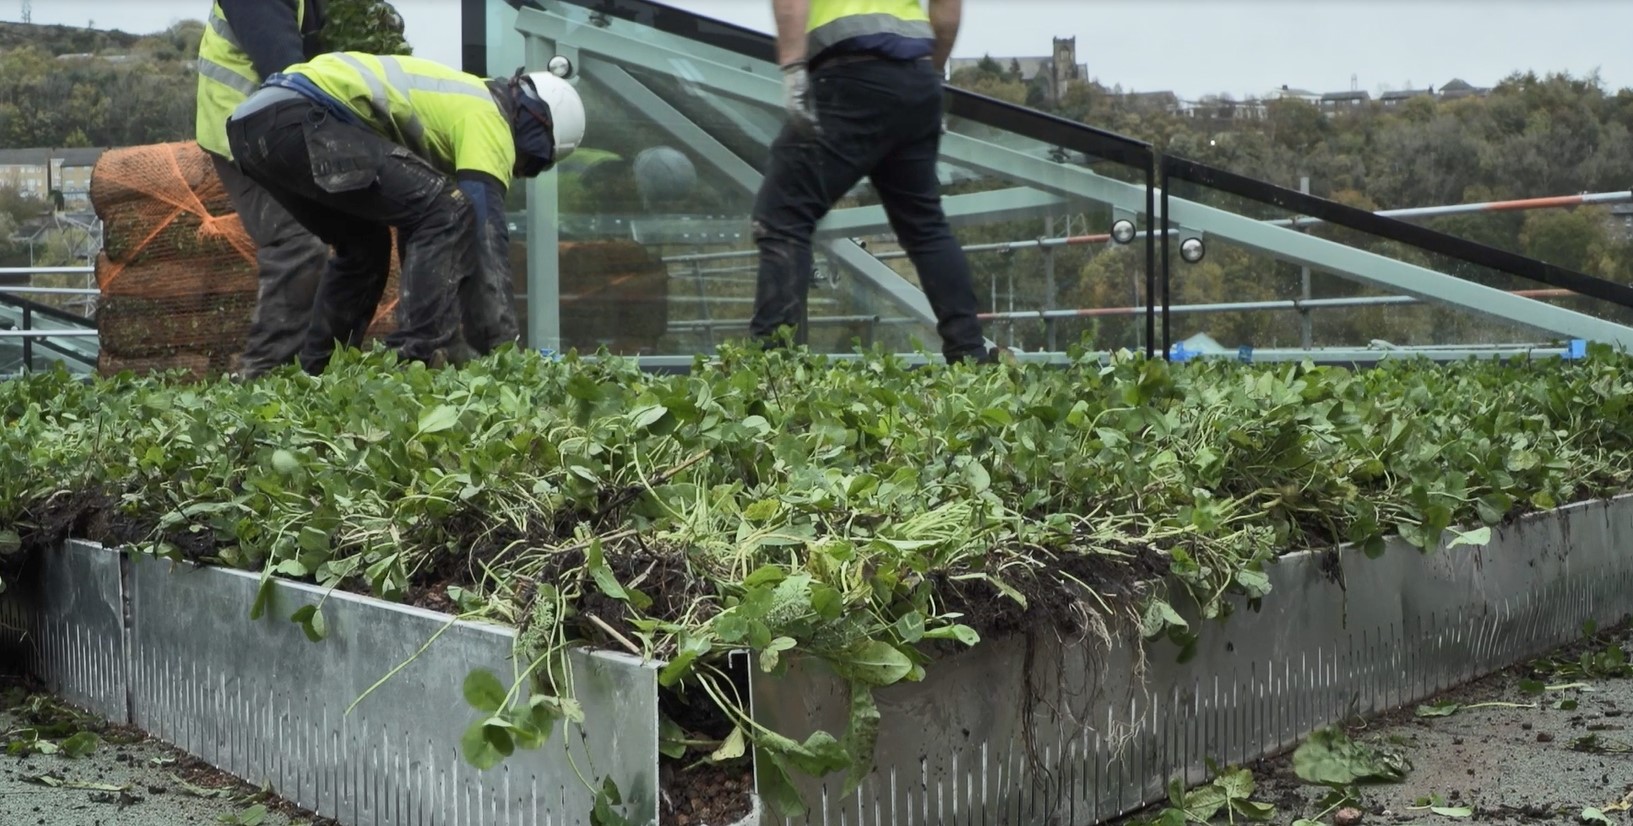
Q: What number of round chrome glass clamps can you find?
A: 3